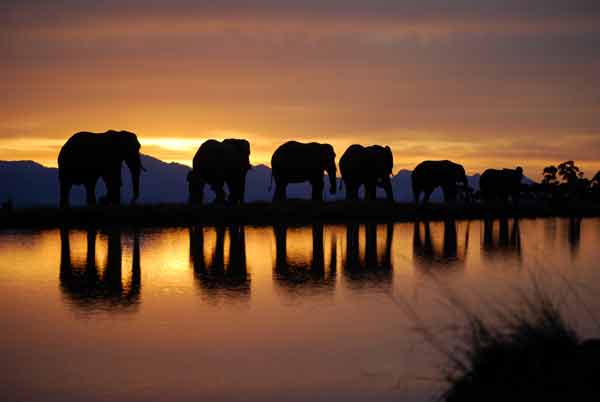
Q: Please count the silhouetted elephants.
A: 6